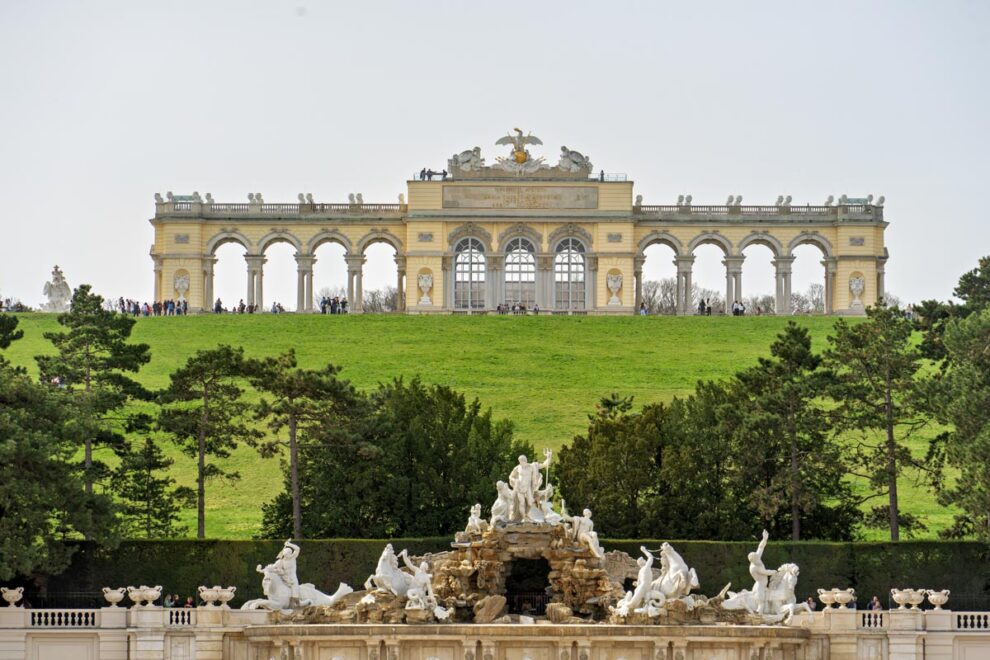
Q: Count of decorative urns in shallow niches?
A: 4